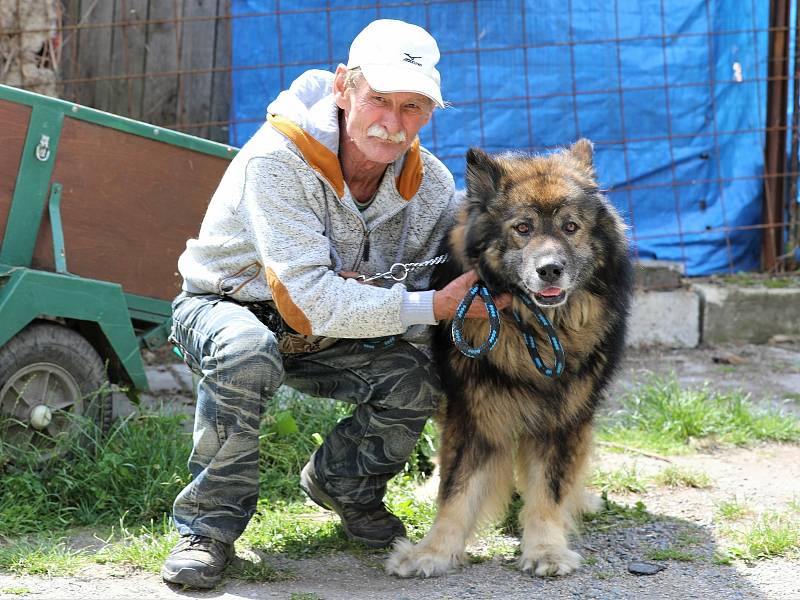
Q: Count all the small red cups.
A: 0